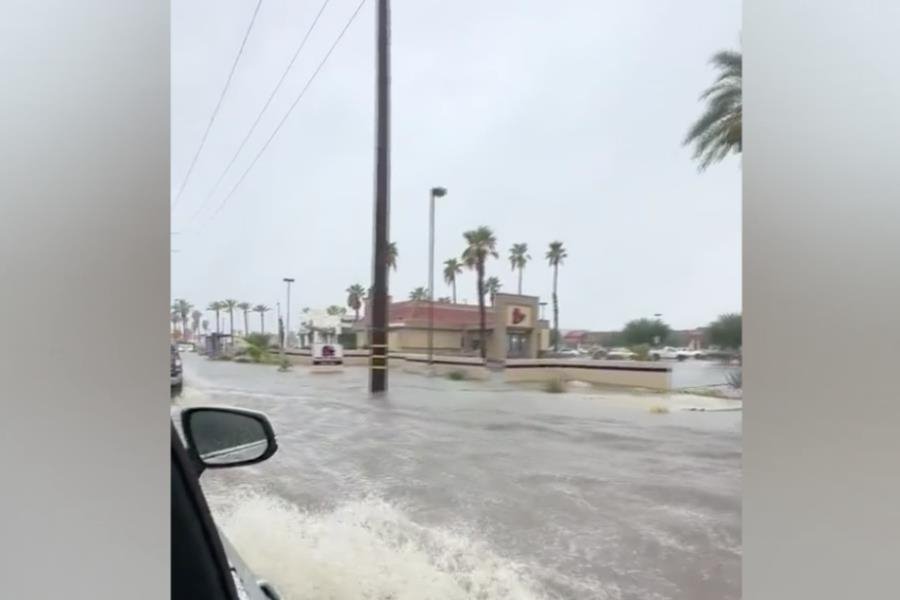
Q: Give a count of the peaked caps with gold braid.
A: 0